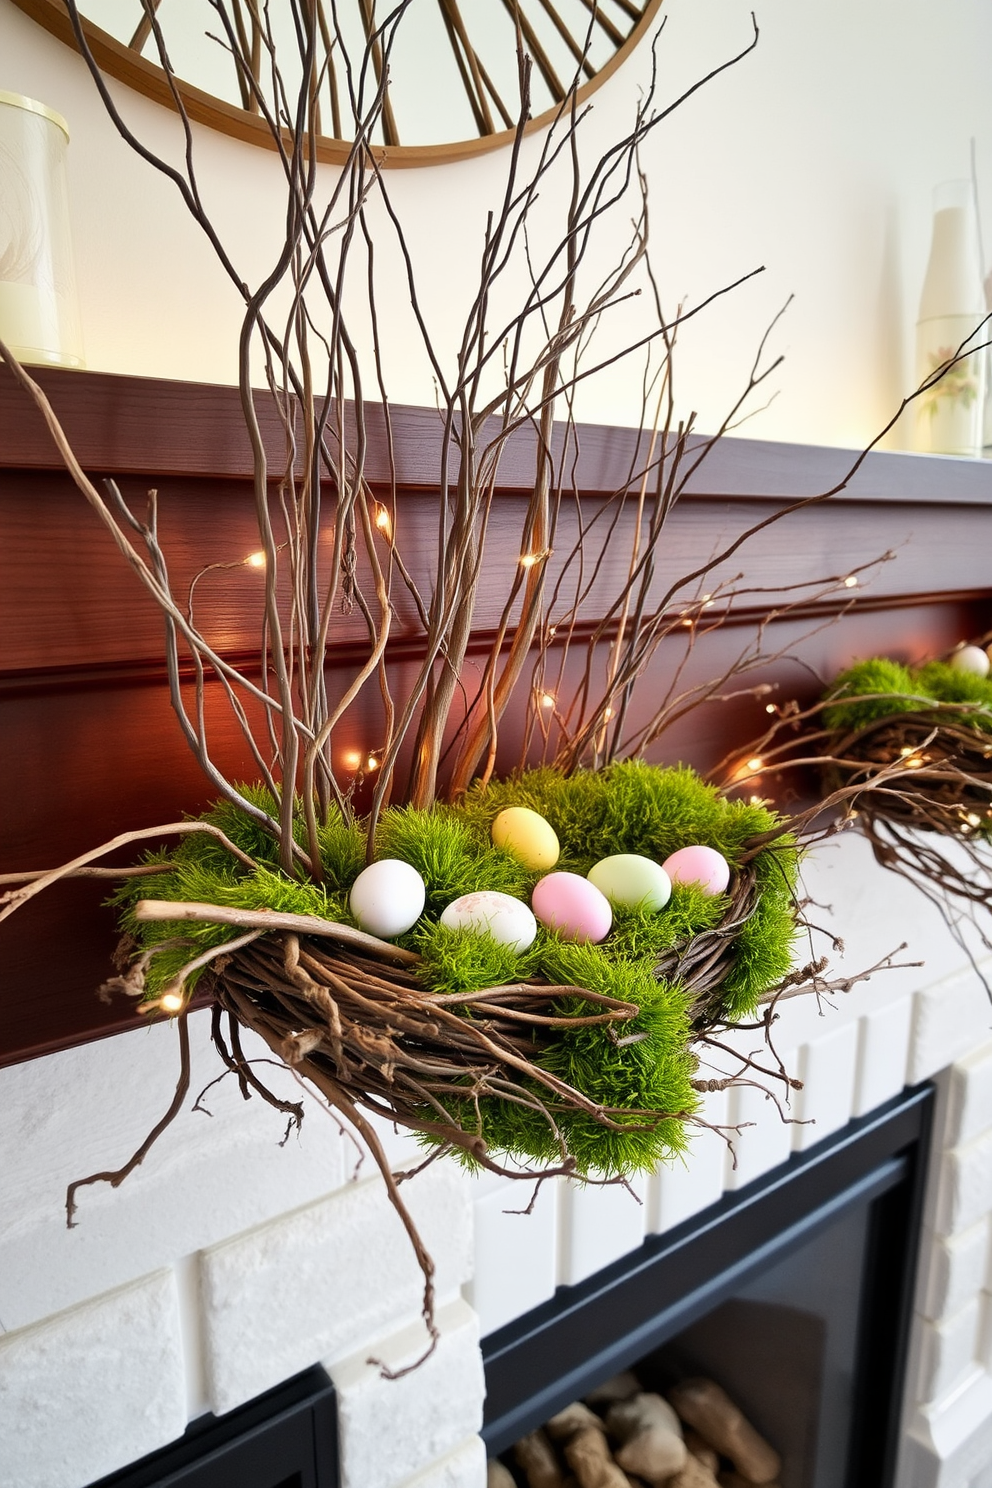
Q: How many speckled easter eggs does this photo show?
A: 1